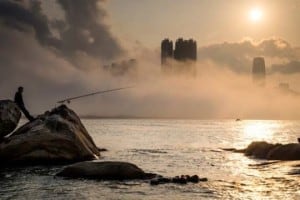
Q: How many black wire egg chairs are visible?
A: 0